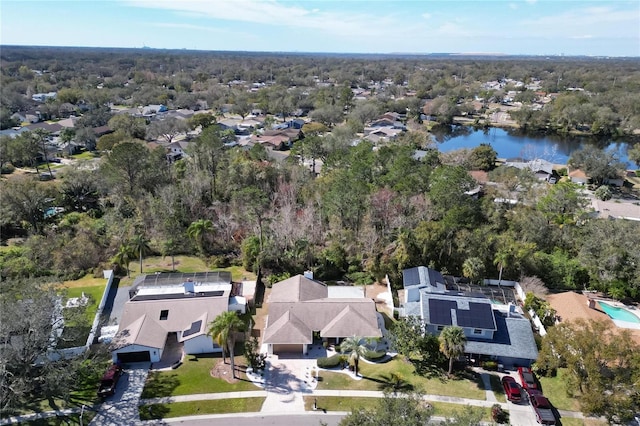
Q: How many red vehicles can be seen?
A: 4